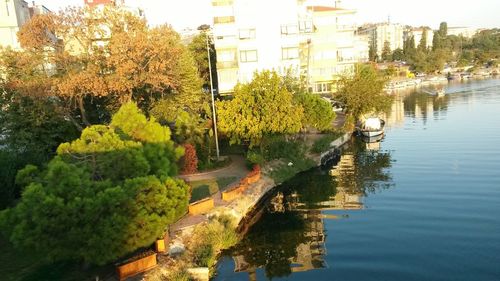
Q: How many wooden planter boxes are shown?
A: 5